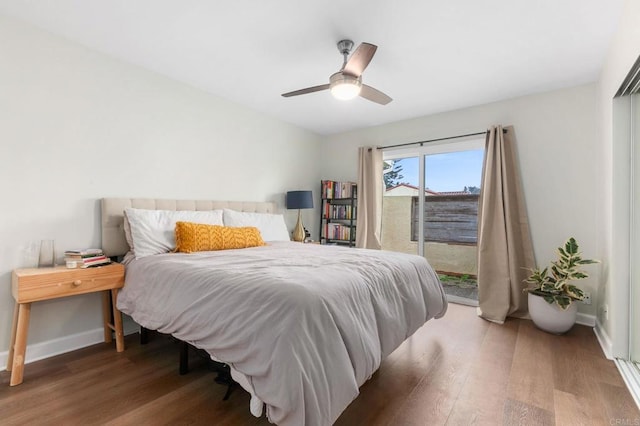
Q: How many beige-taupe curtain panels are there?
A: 2